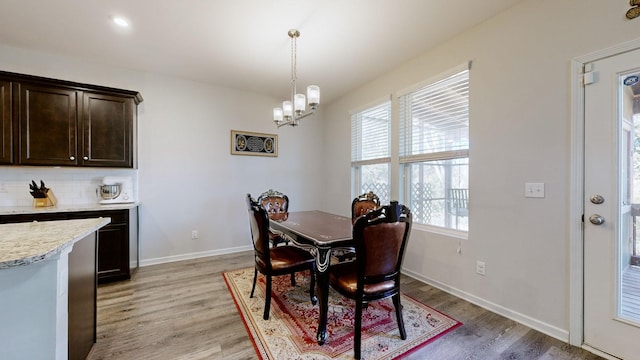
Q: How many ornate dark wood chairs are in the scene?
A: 4